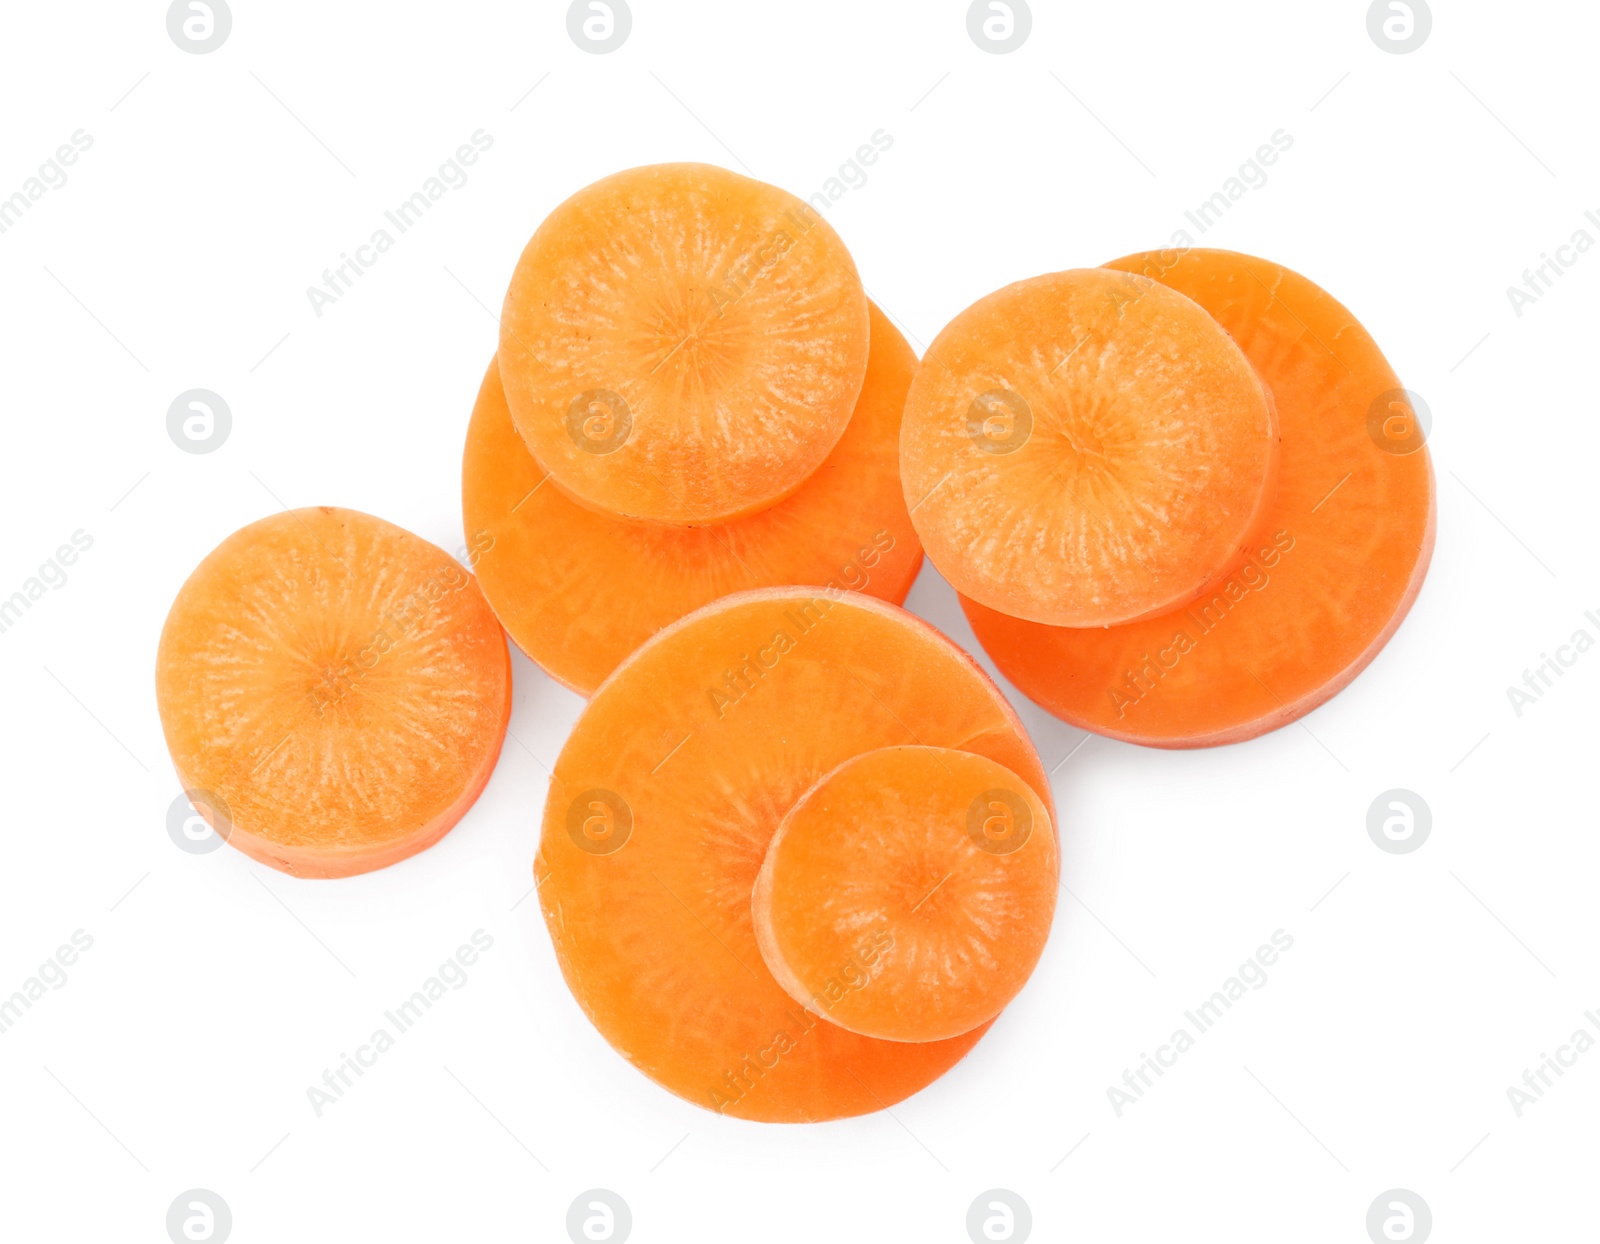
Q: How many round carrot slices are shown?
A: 7